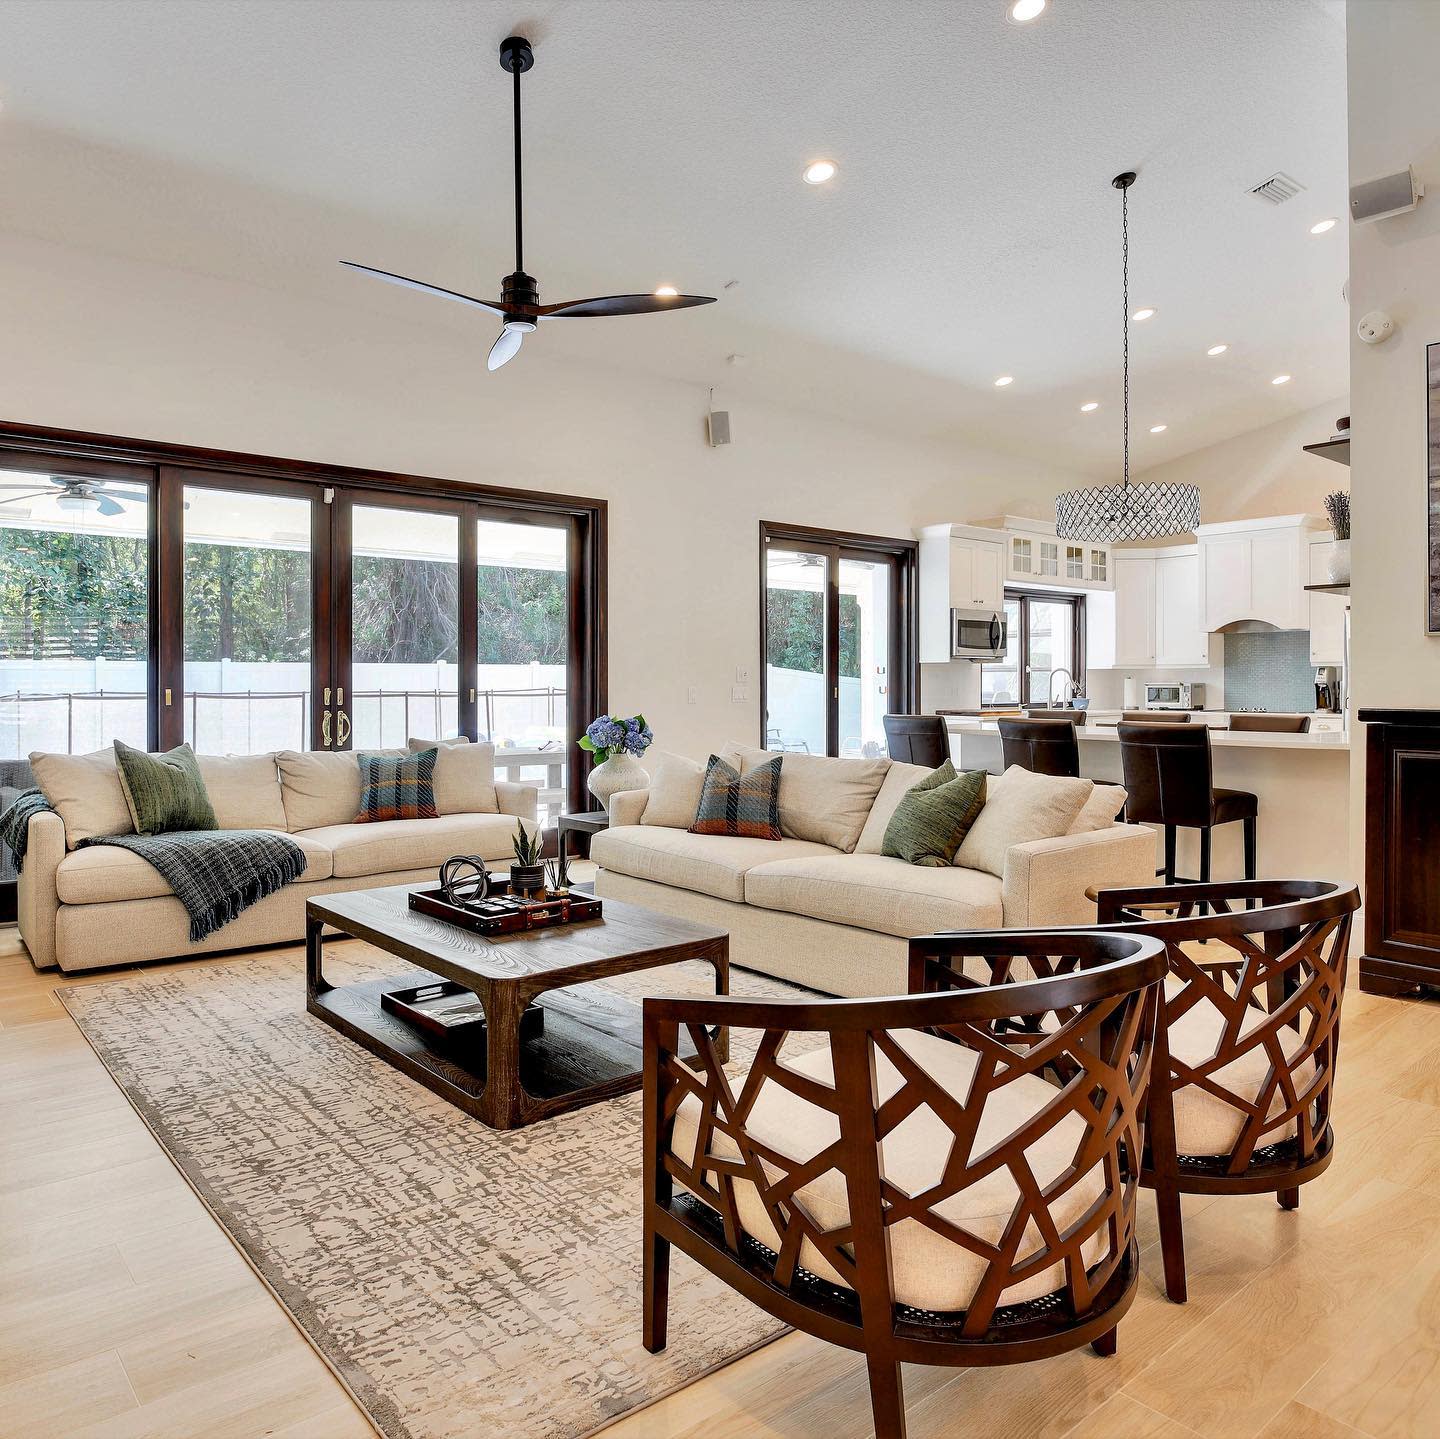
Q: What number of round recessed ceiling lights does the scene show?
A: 10